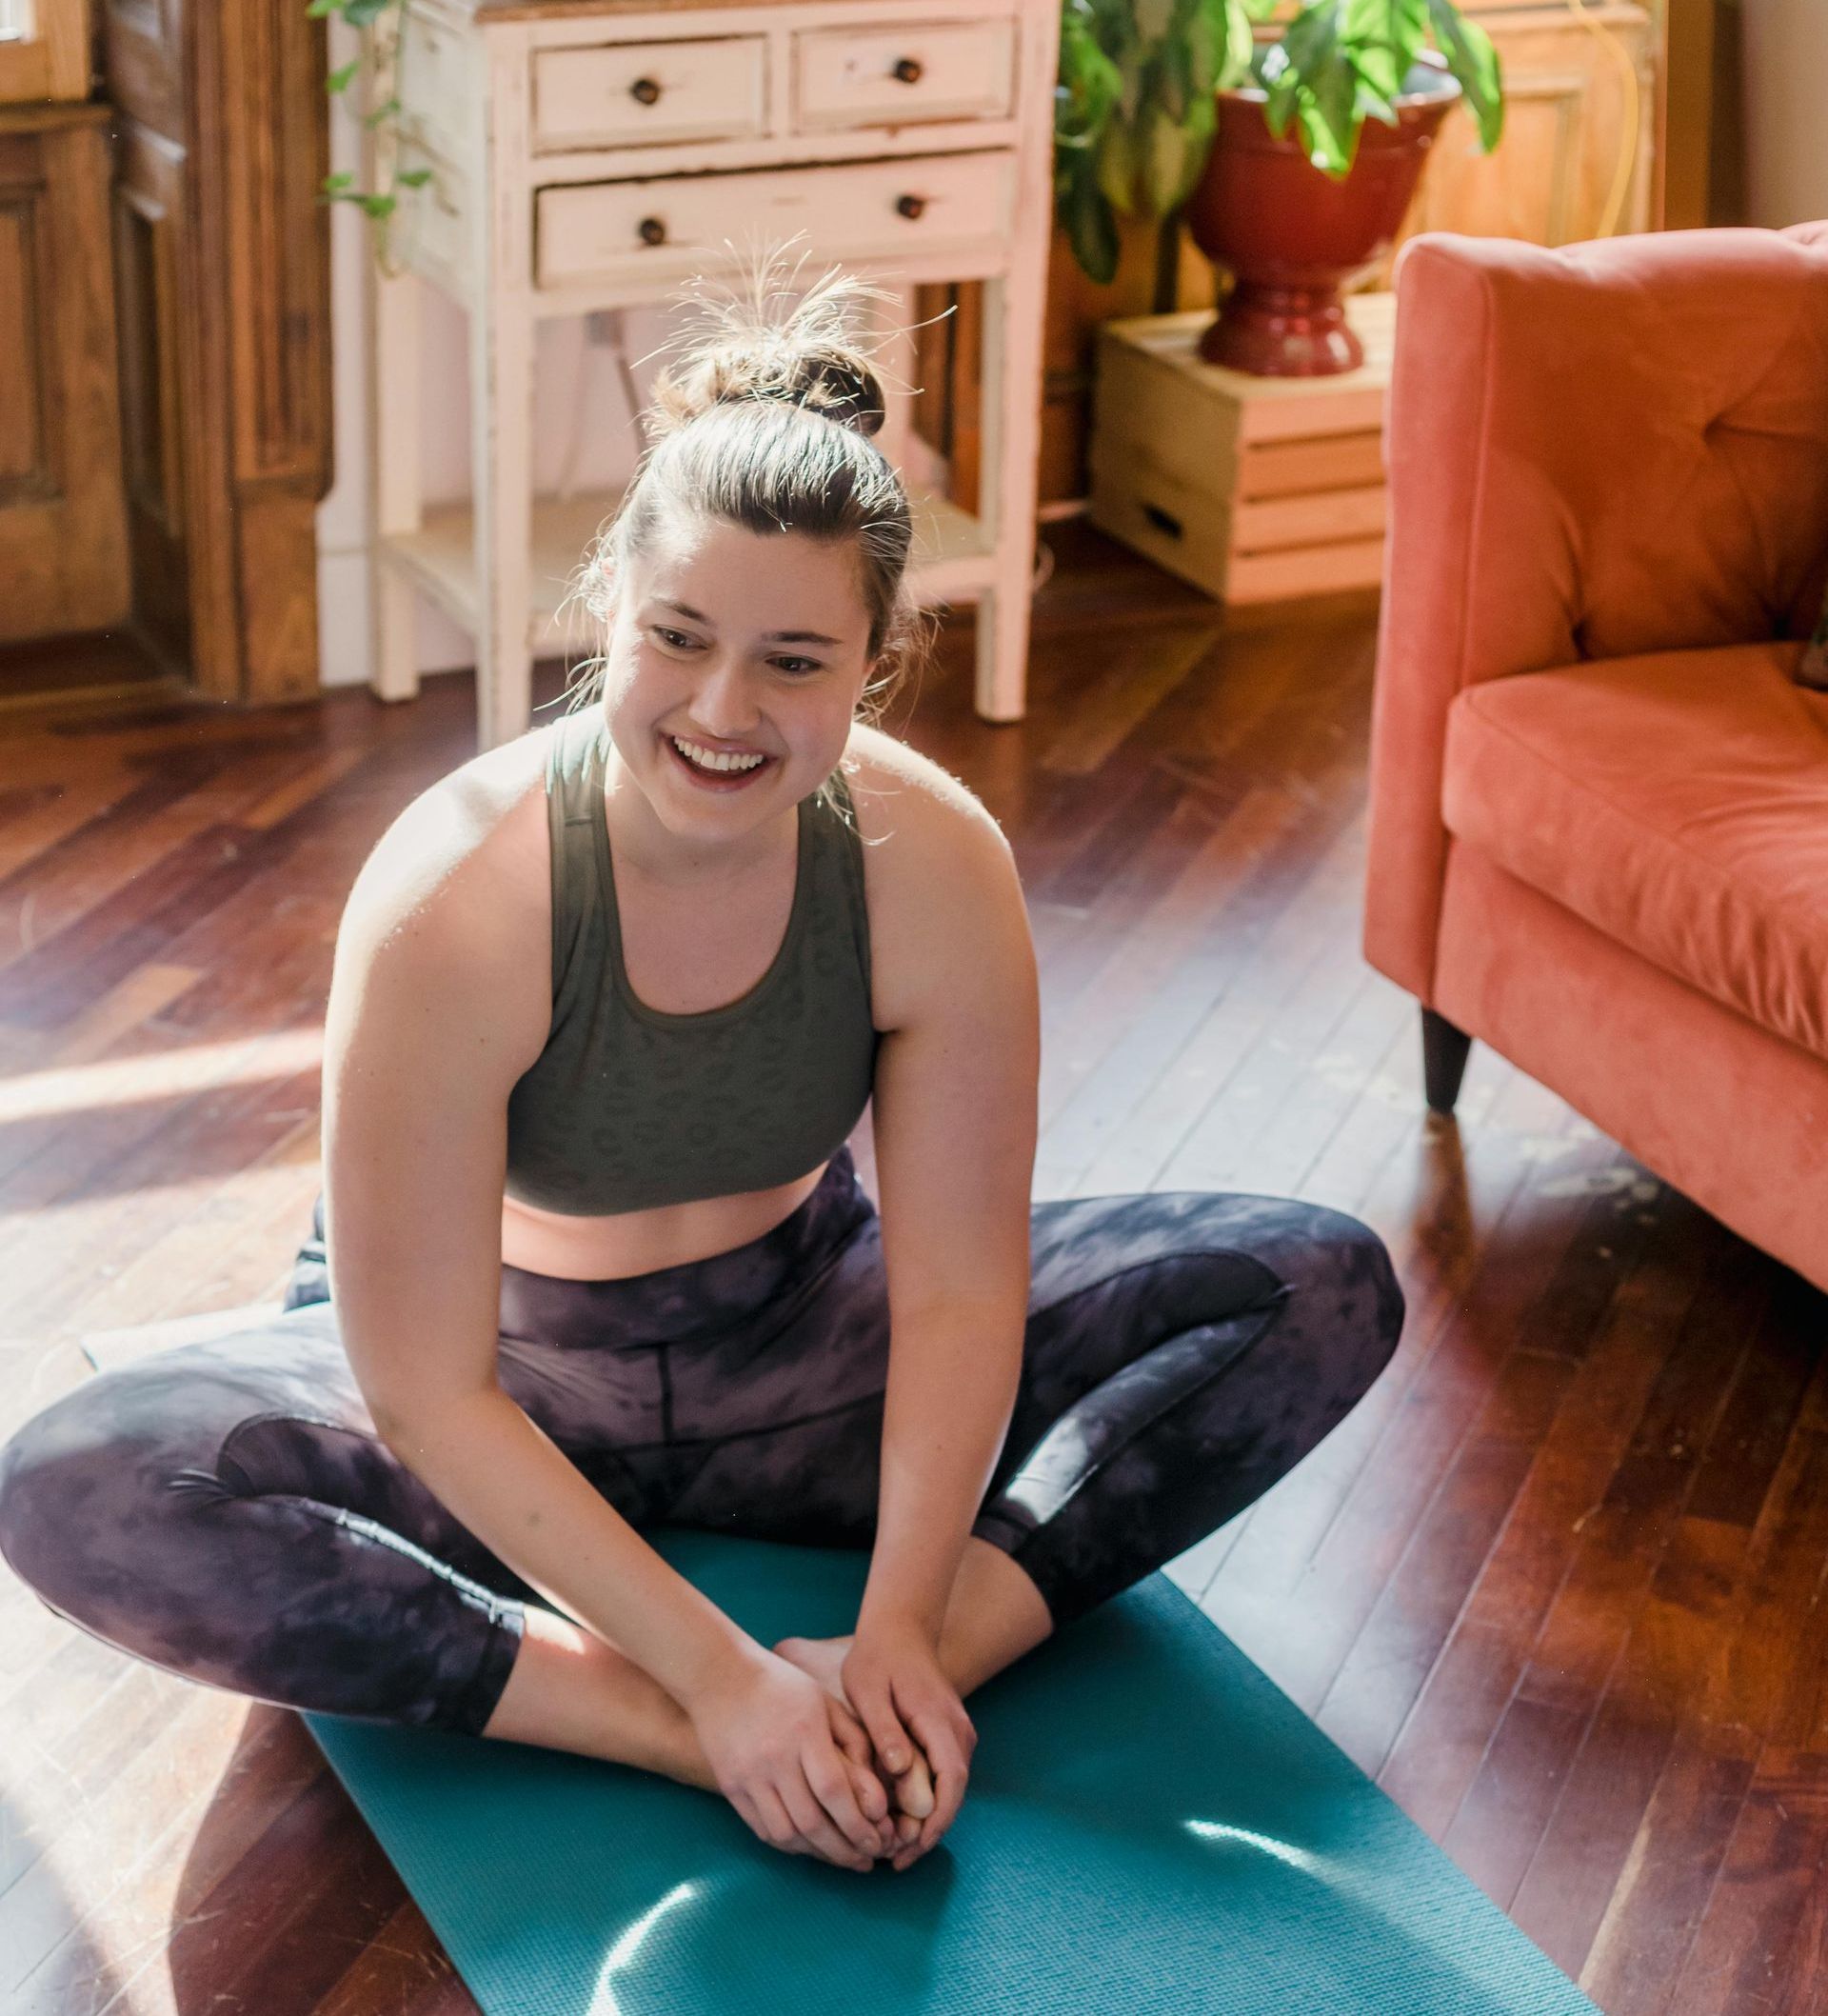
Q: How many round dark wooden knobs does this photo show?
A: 4